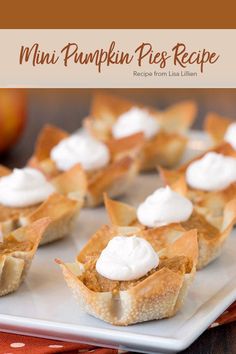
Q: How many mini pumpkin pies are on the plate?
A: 8